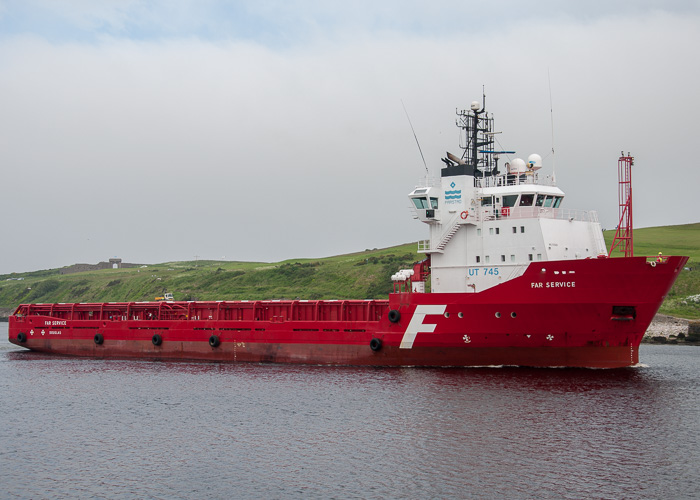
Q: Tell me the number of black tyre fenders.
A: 6